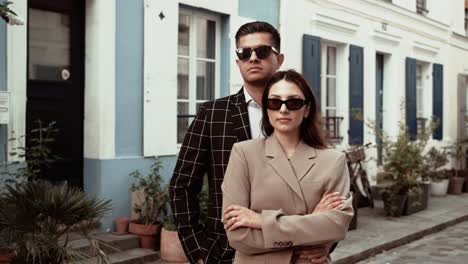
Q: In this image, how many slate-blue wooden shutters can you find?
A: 4